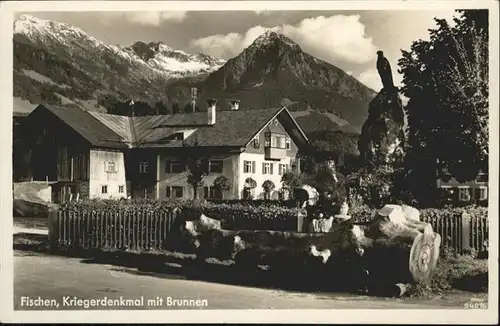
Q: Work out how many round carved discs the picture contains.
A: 1